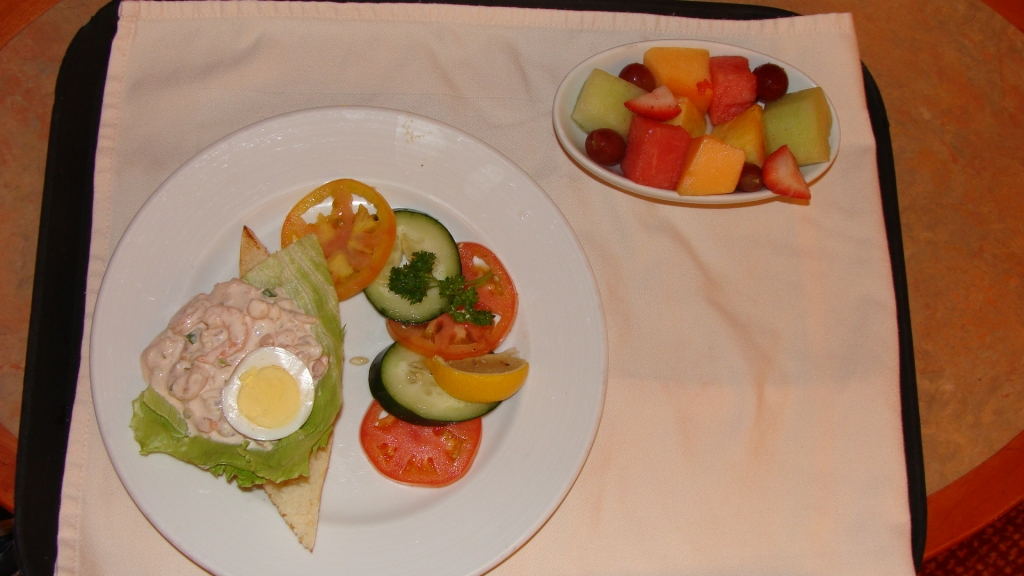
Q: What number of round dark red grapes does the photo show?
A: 4